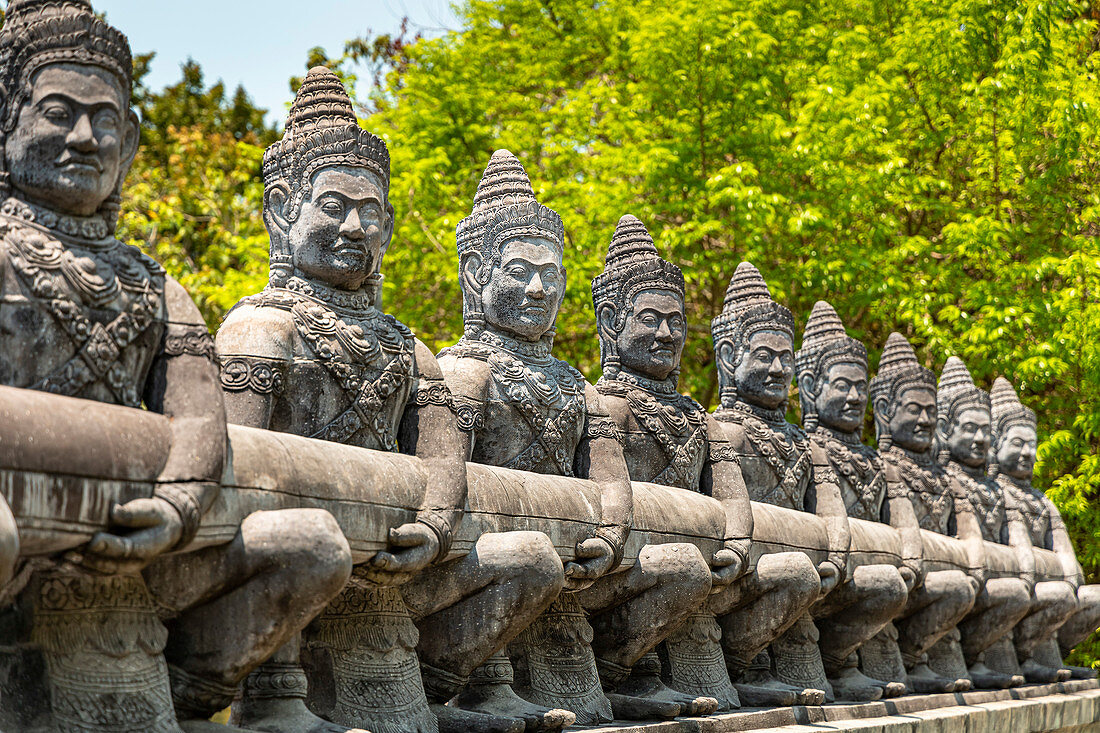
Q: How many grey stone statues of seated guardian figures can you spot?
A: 9